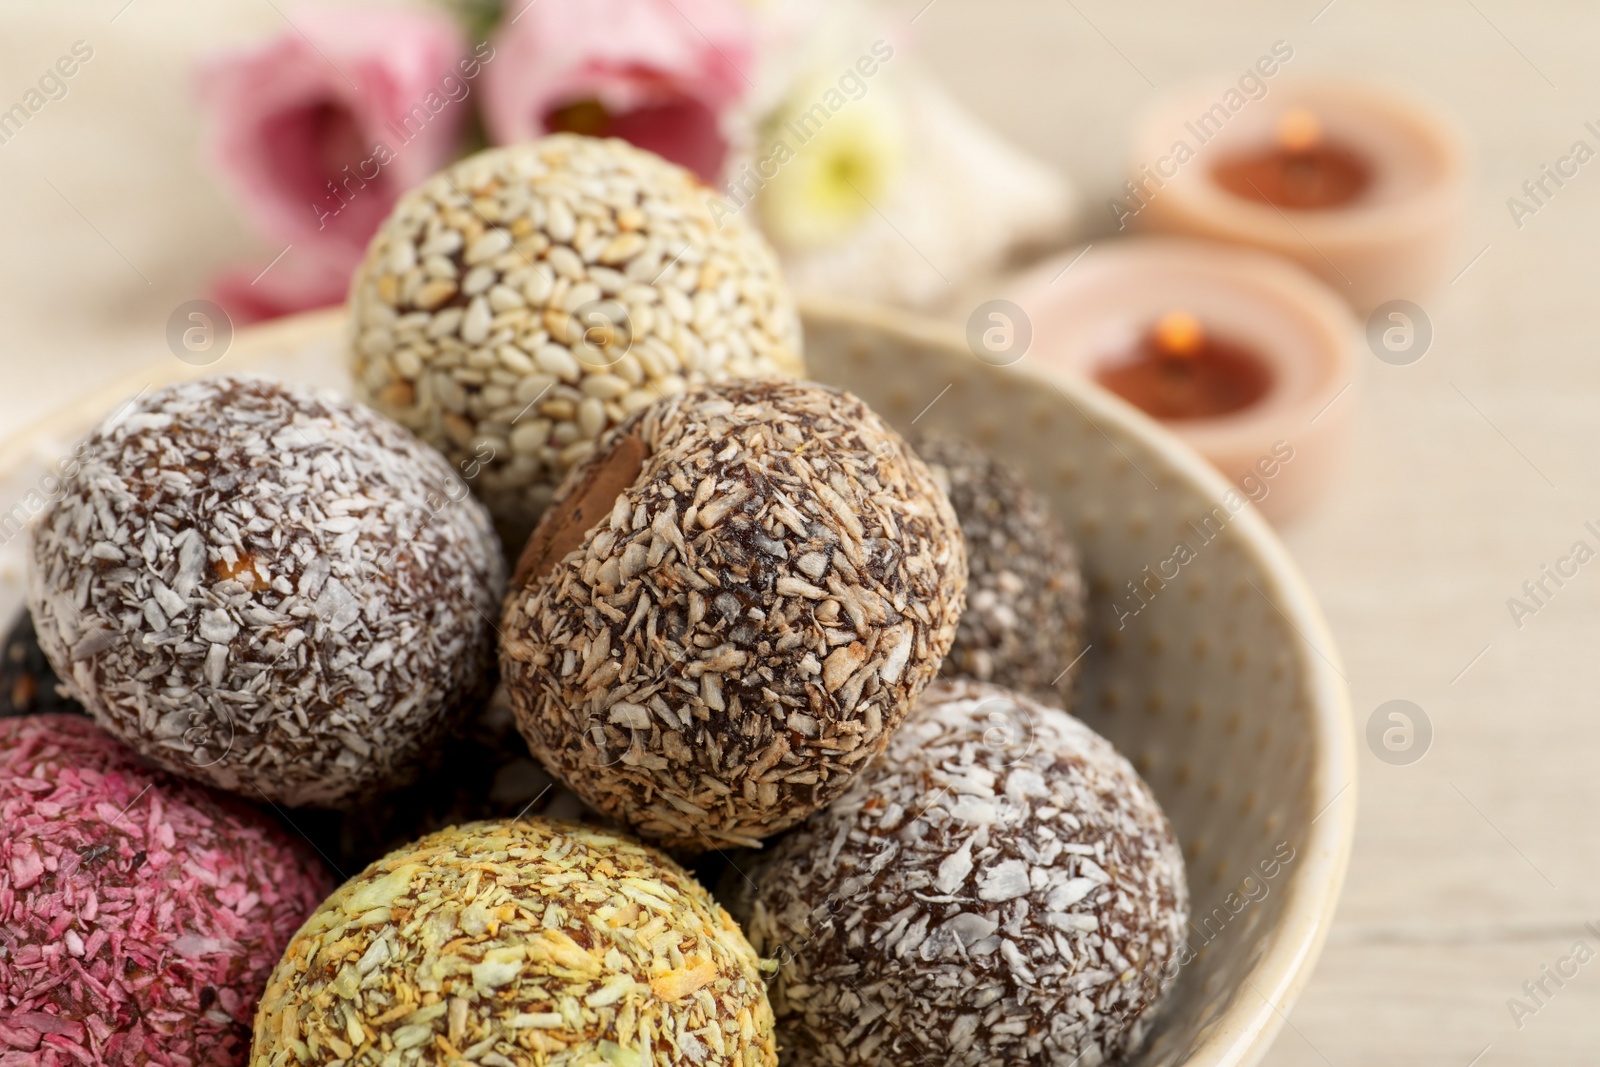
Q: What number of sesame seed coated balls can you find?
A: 1